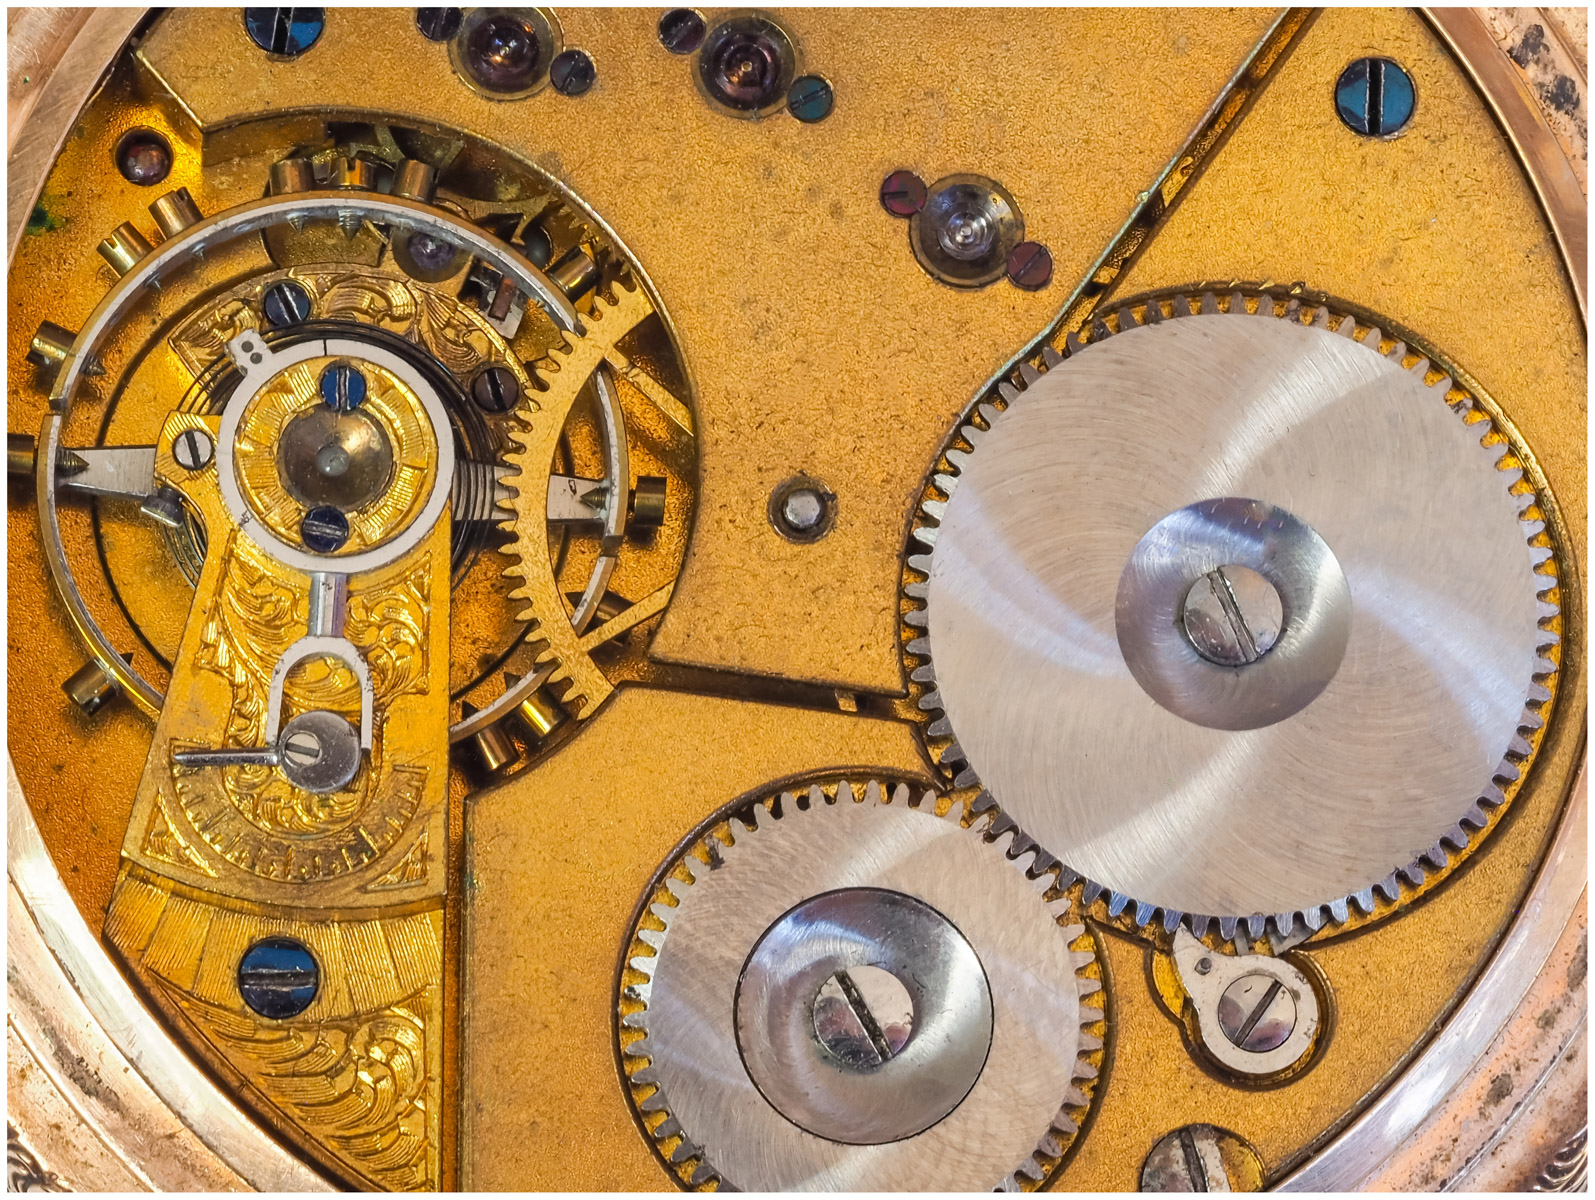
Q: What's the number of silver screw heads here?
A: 6